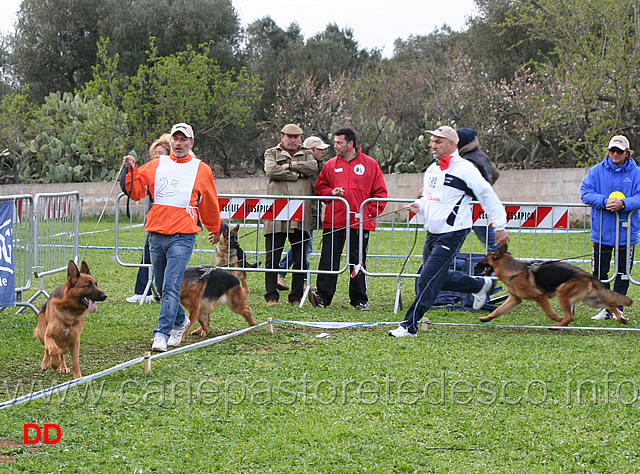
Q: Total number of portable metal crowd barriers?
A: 5